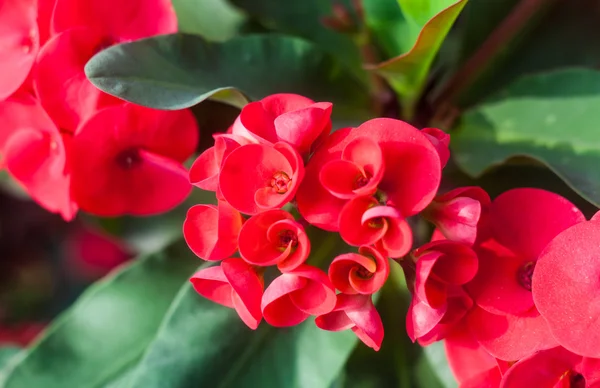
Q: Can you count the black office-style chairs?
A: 0